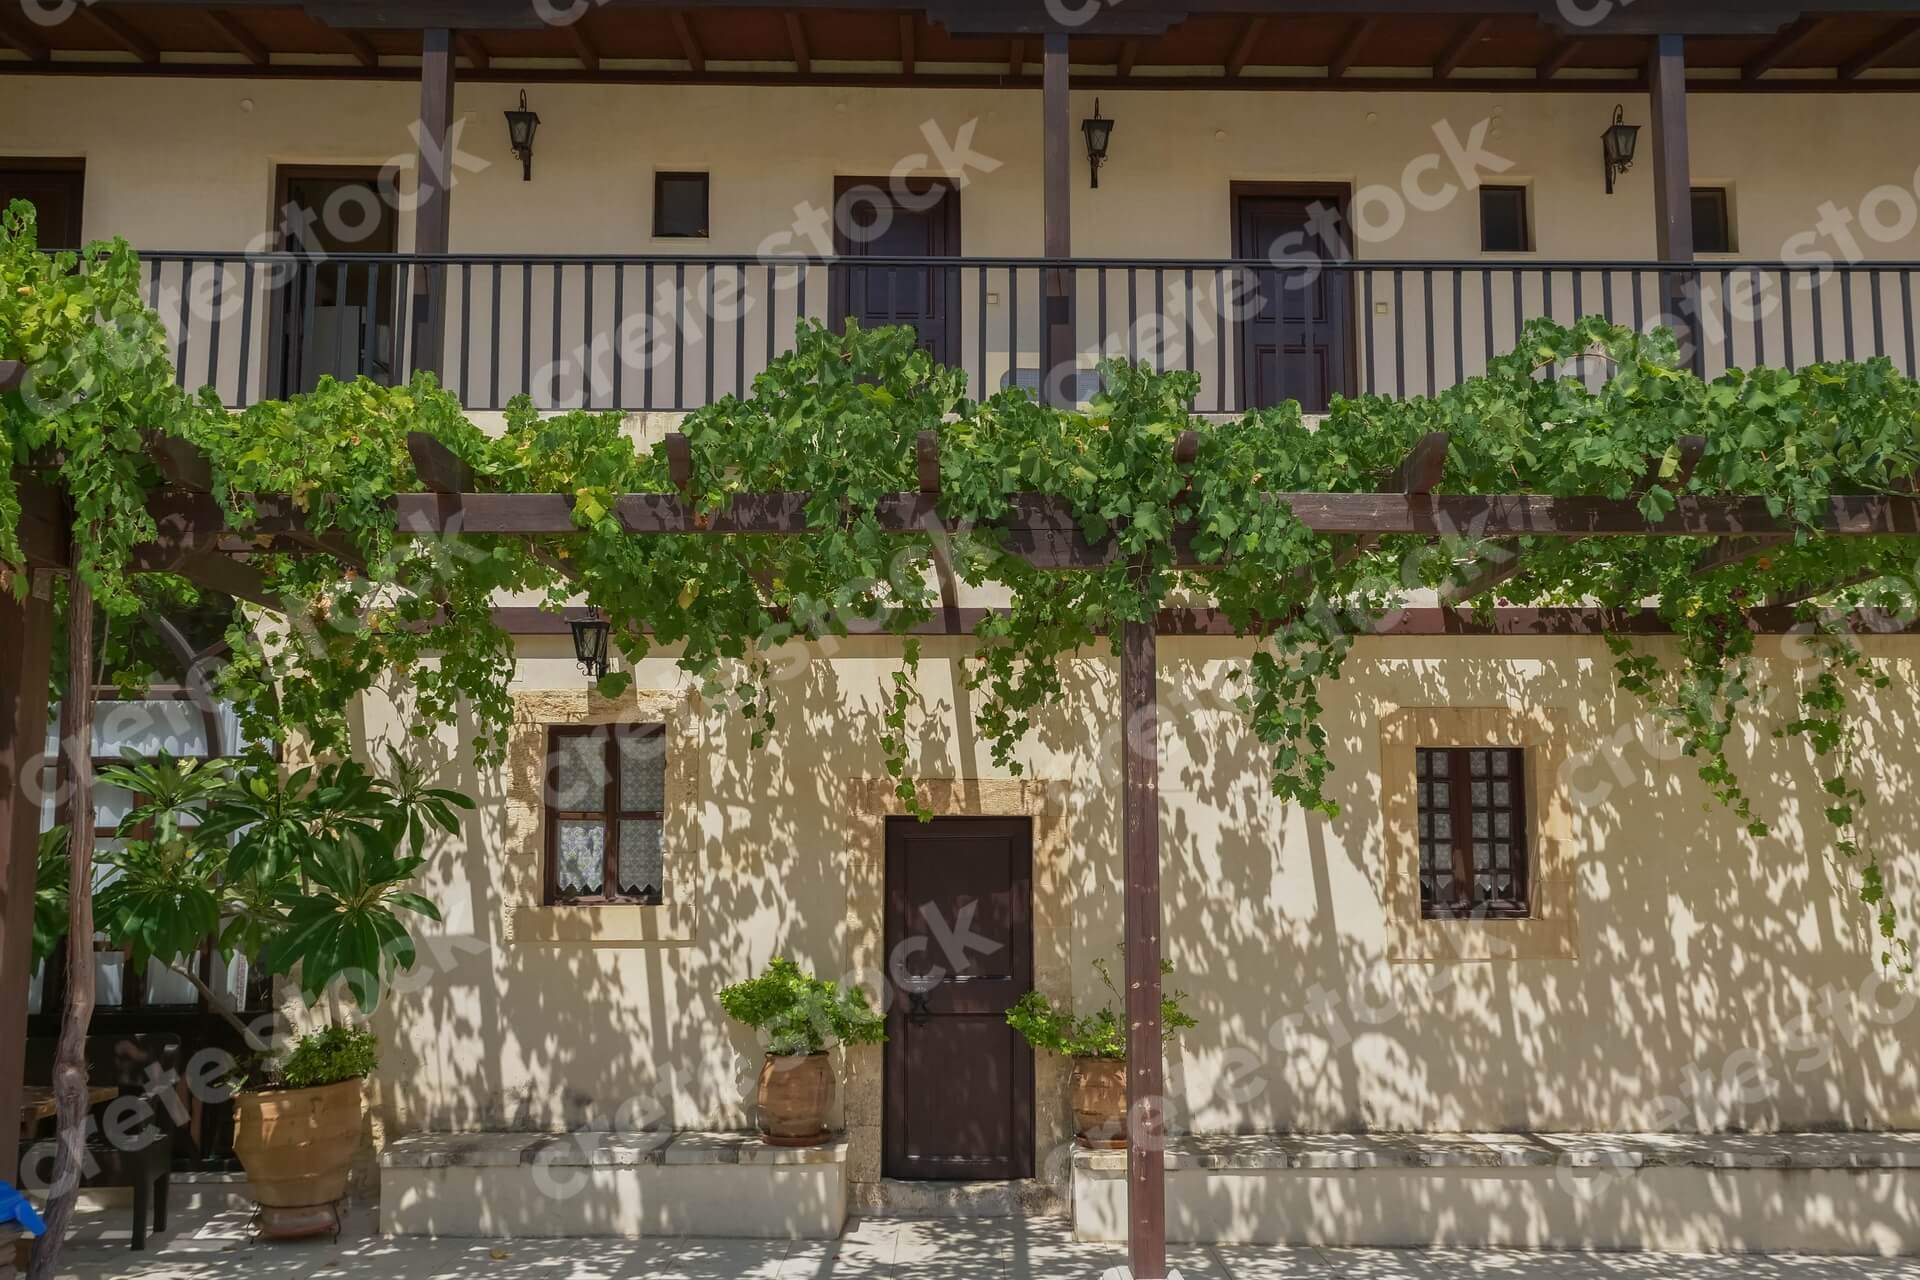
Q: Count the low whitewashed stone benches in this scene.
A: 2